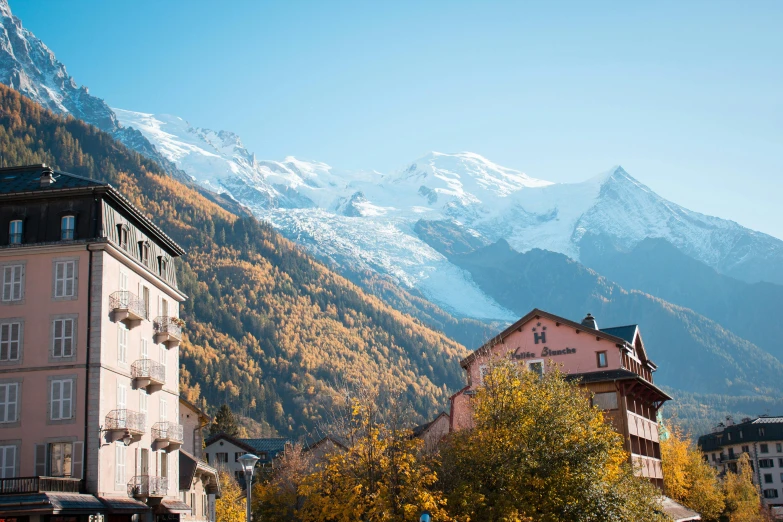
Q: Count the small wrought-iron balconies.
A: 6